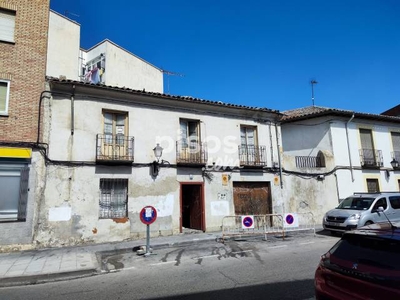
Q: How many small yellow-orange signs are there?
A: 2